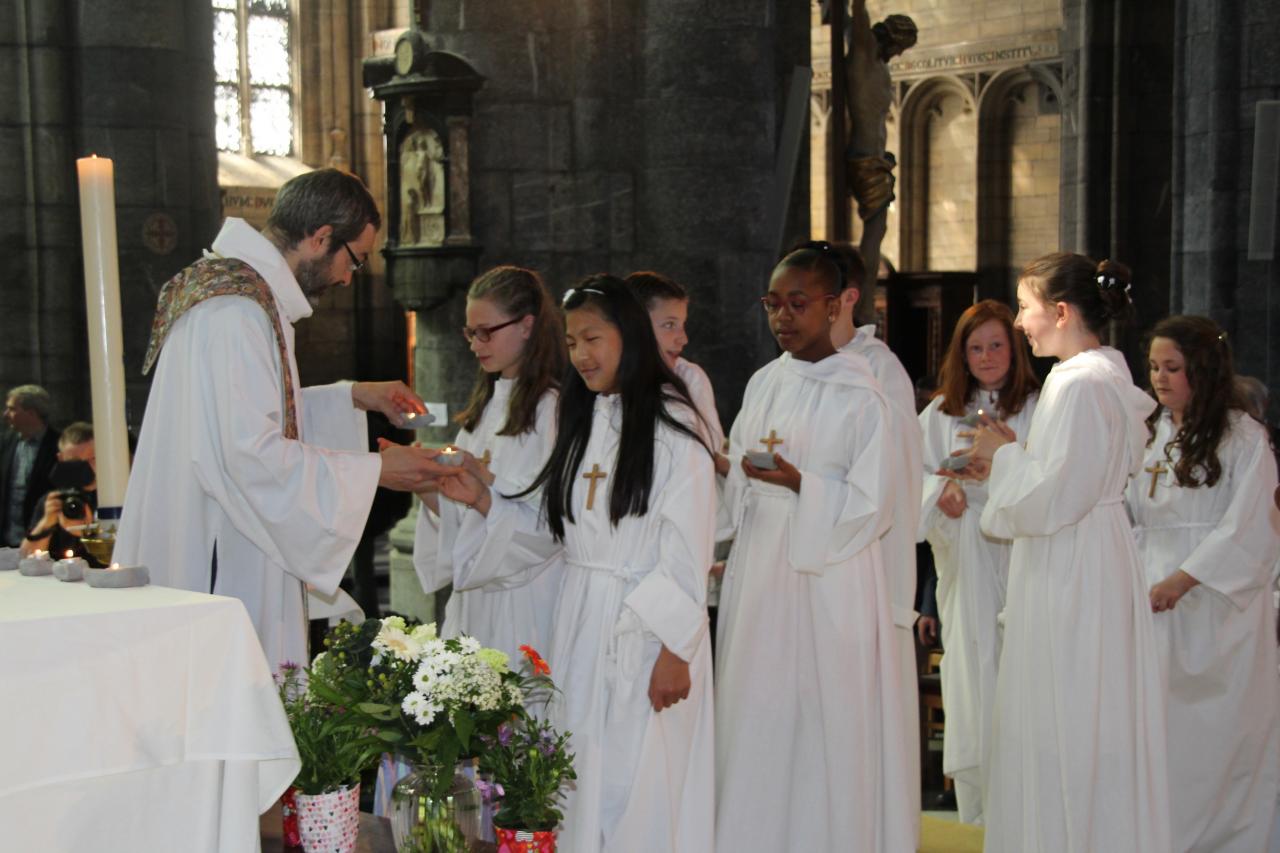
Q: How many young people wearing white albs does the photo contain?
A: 8